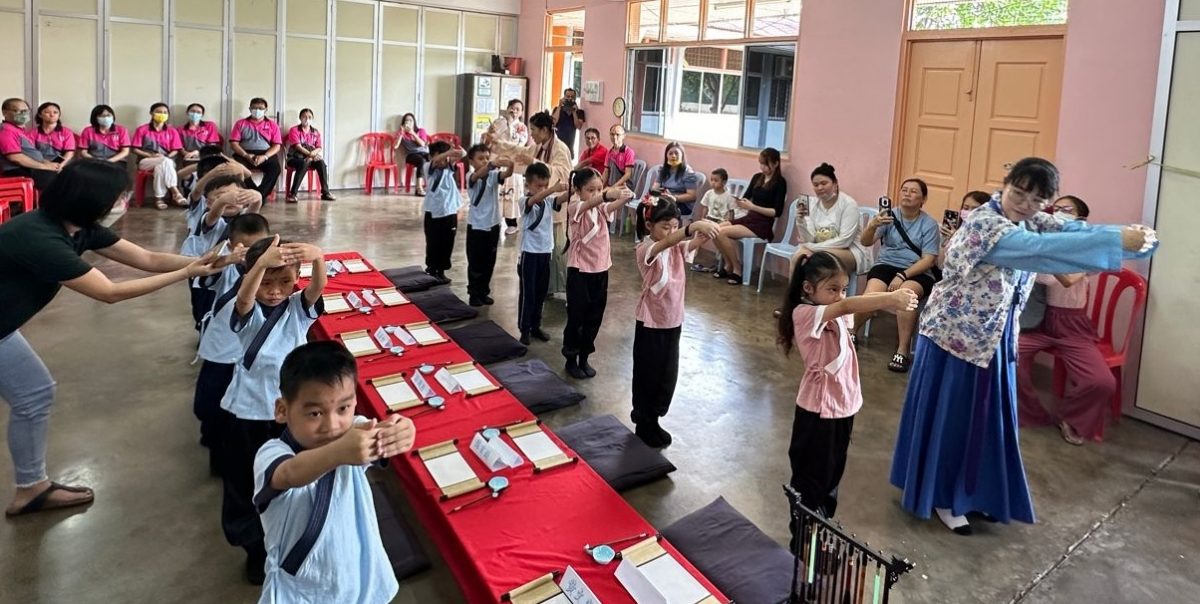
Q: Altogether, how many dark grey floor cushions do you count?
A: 7